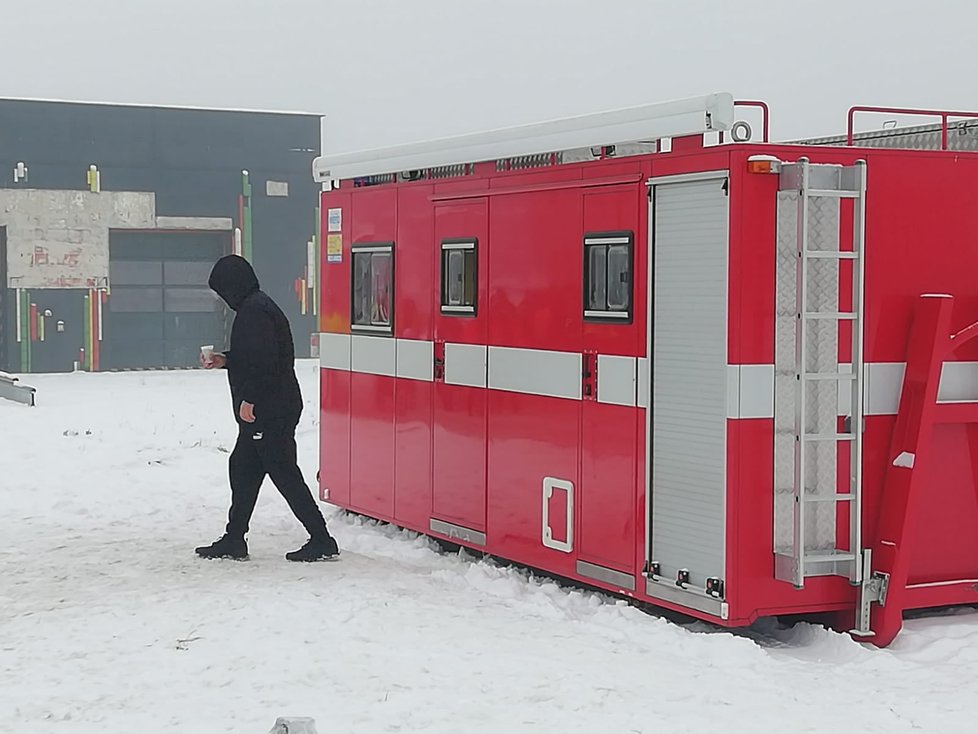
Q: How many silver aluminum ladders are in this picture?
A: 1